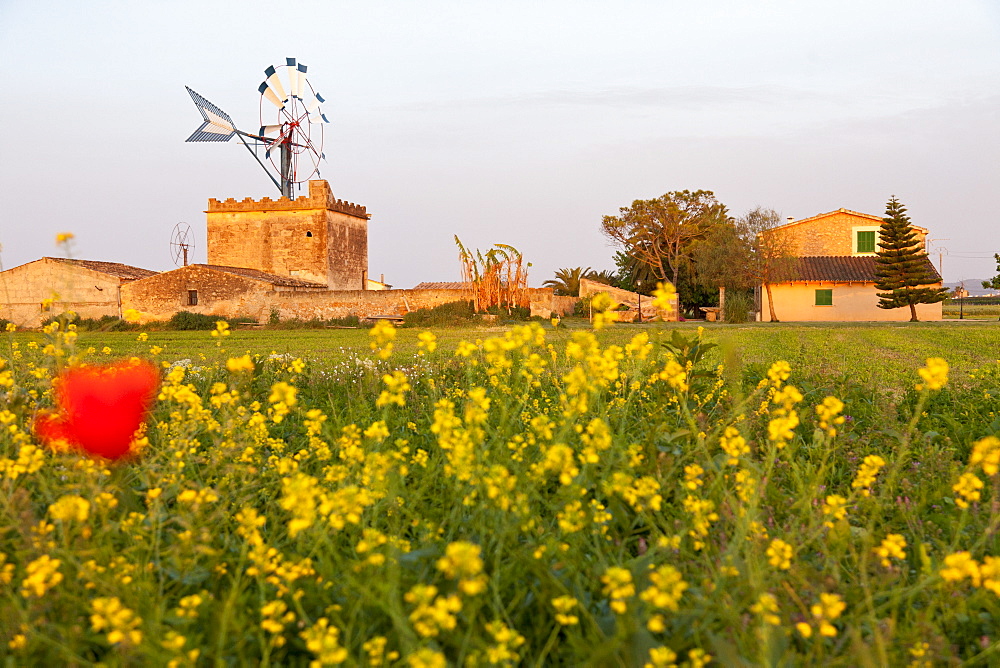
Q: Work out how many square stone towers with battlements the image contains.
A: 1